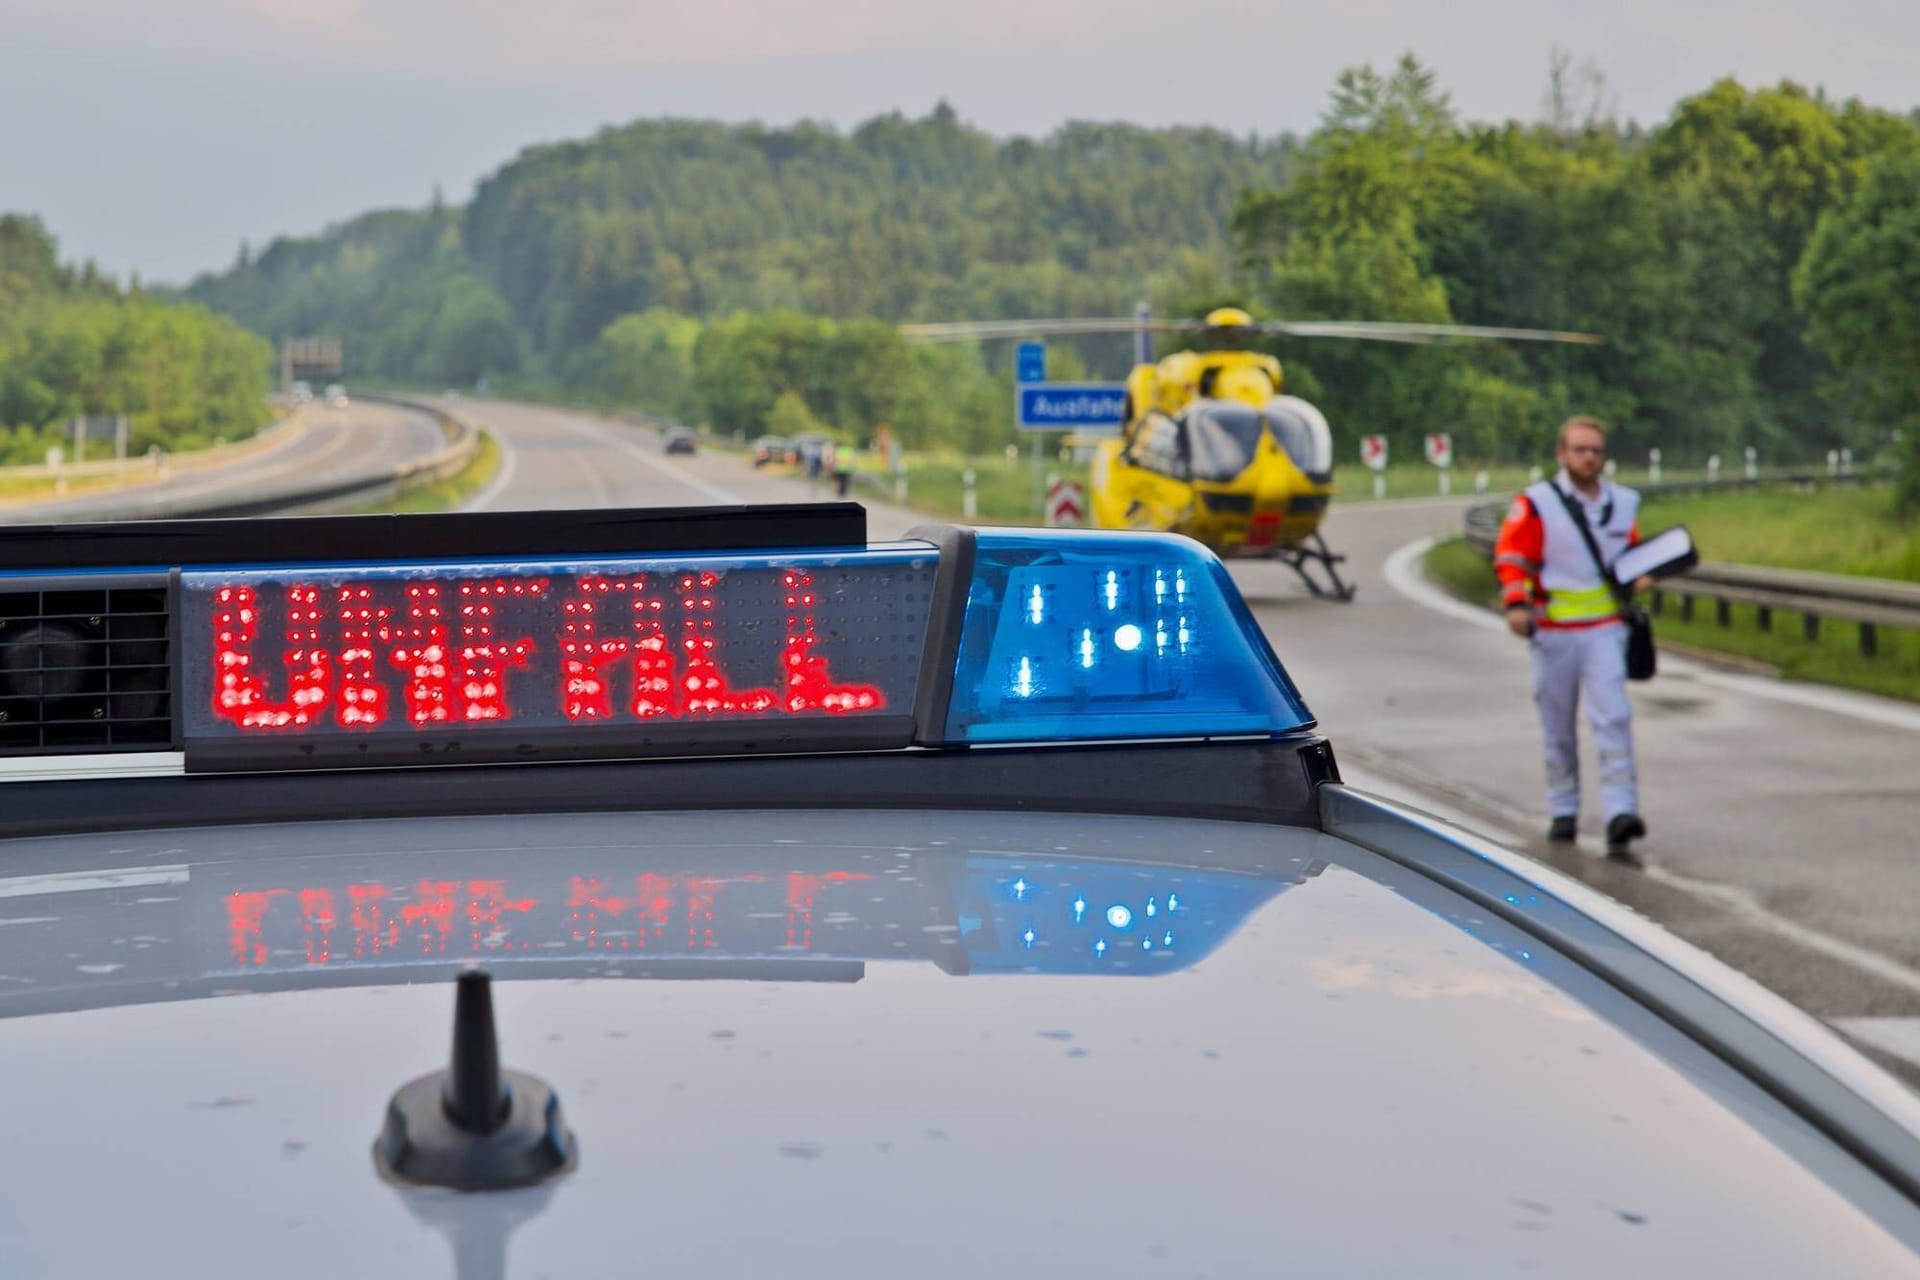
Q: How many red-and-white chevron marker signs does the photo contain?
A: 3